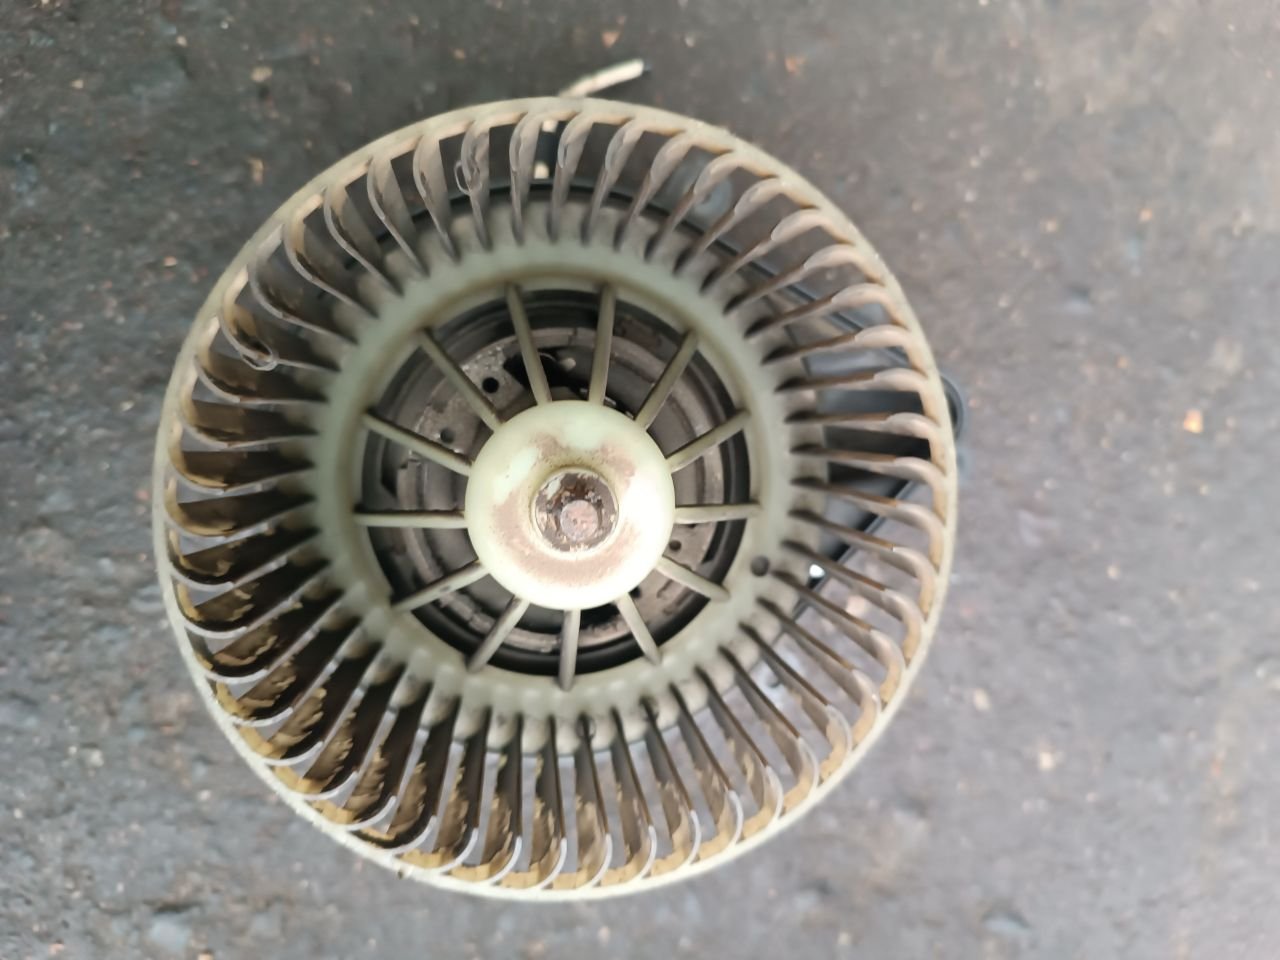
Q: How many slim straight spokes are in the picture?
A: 13